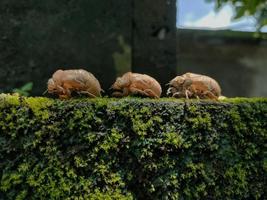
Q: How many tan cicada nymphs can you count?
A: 3